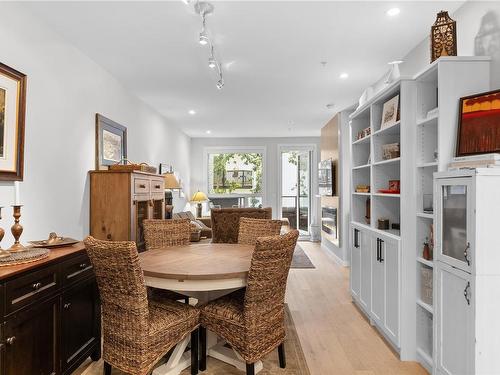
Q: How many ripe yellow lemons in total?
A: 0